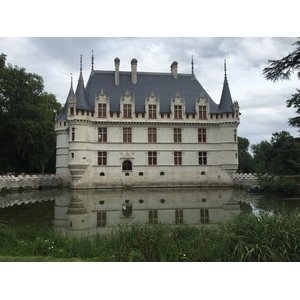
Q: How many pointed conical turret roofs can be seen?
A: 3